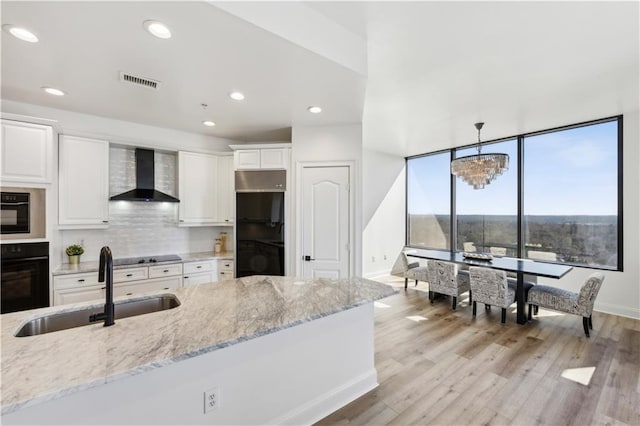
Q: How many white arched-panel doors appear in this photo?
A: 1